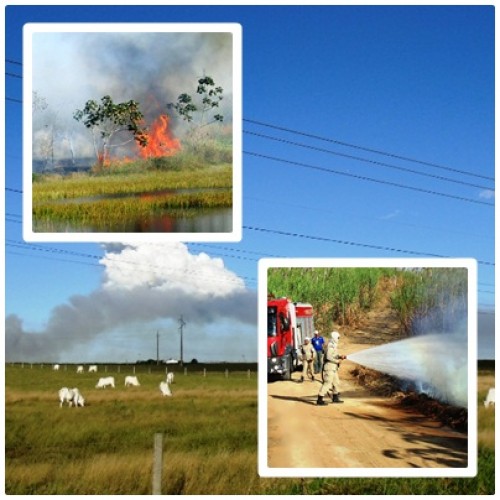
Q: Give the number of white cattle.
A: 9